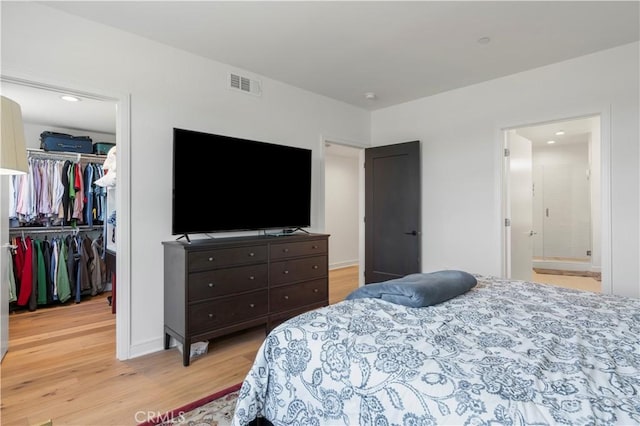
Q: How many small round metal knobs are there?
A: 12